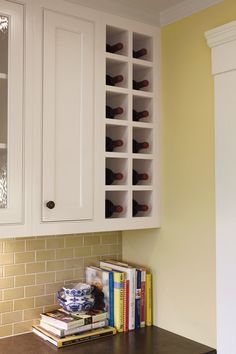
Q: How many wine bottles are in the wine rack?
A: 12